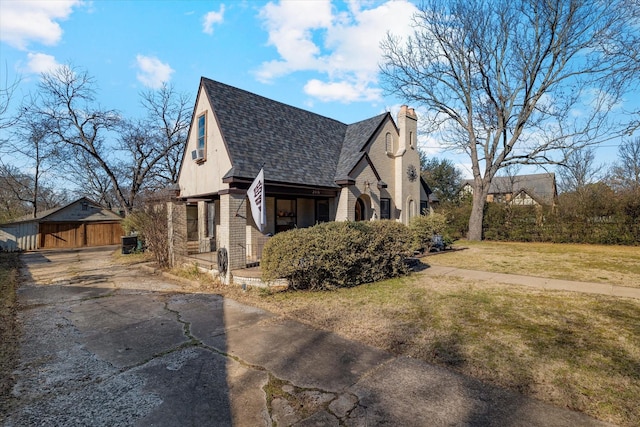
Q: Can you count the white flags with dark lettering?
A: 1